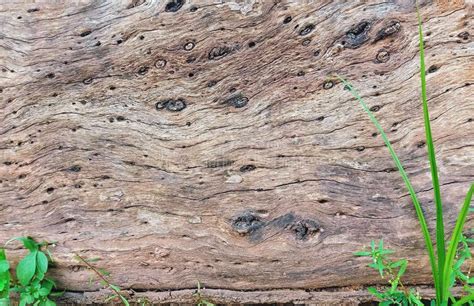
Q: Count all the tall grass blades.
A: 3